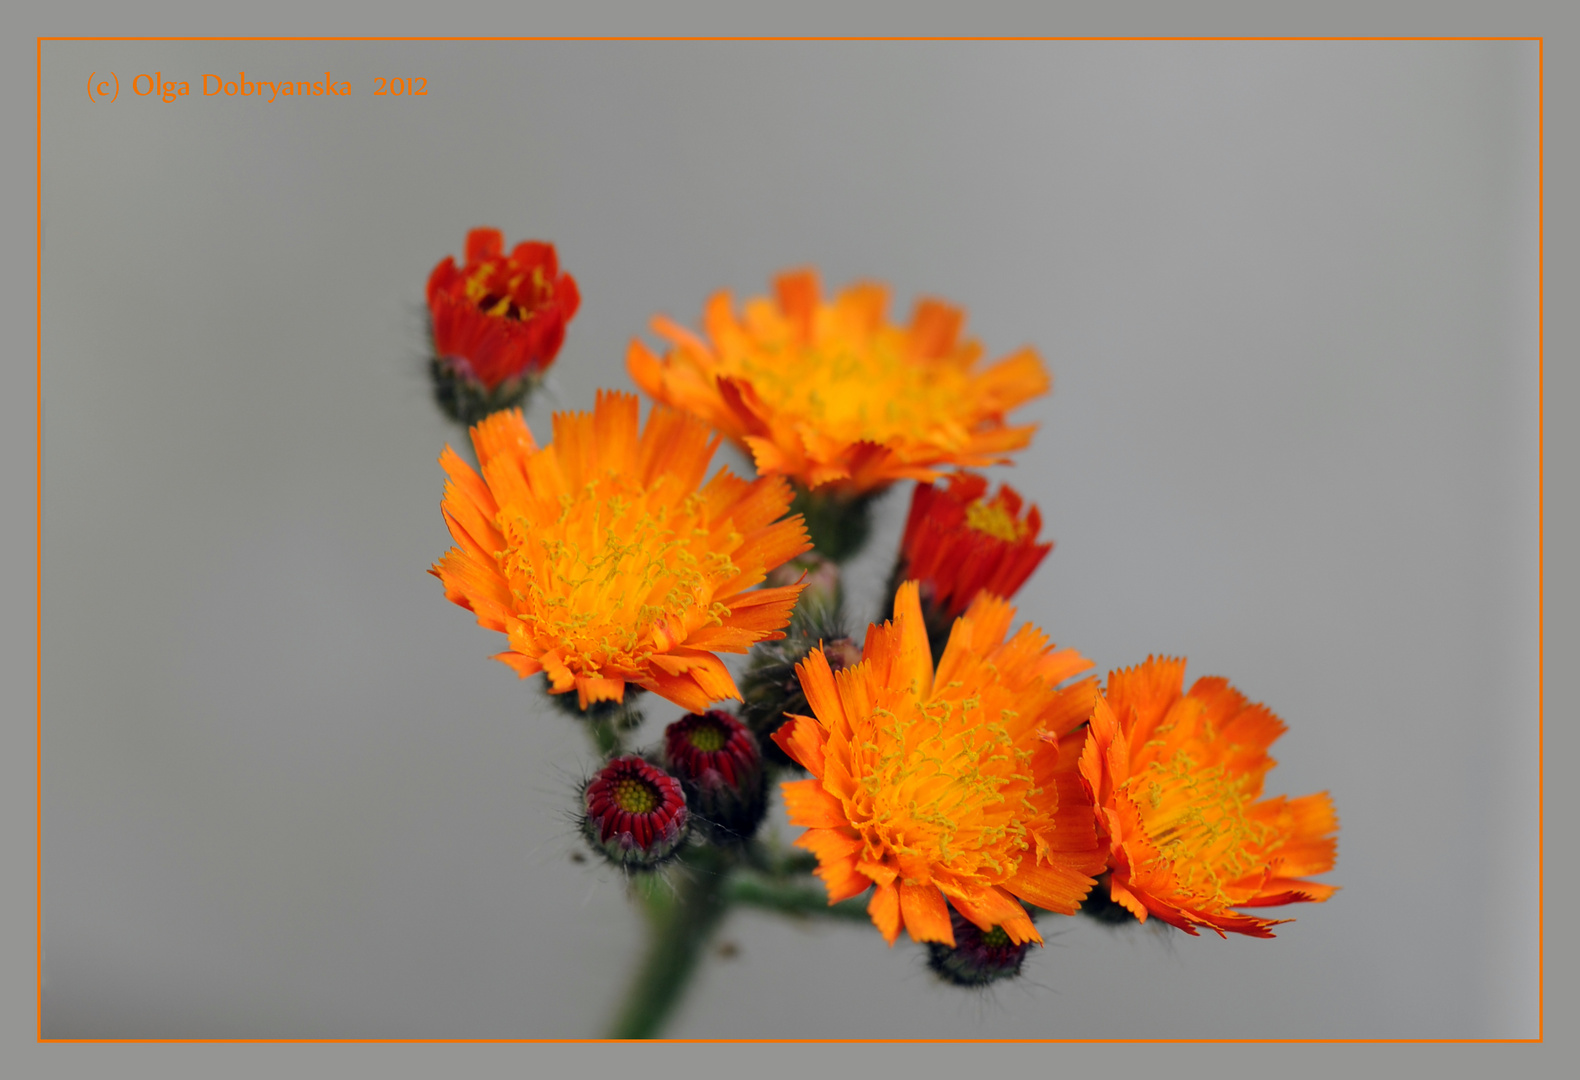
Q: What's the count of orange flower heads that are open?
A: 4